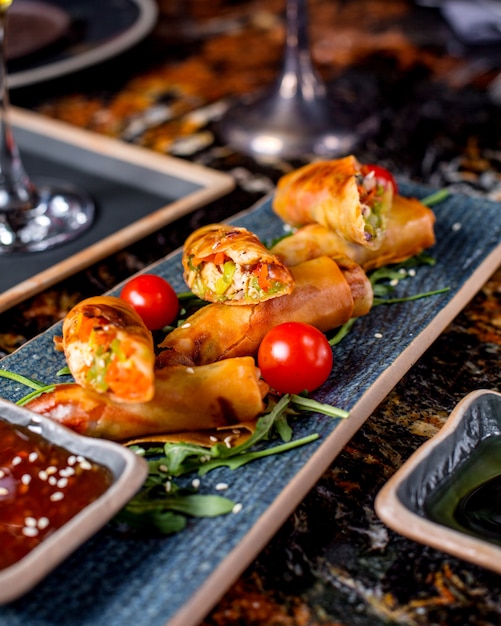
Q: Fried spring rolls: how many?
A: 6